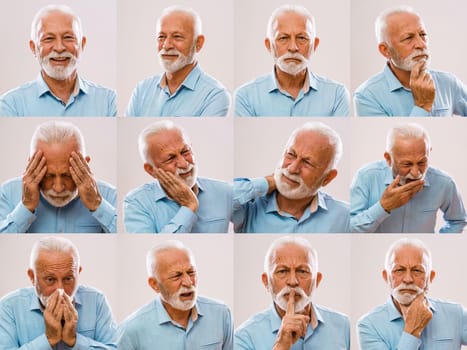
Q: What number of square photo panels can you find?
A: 12